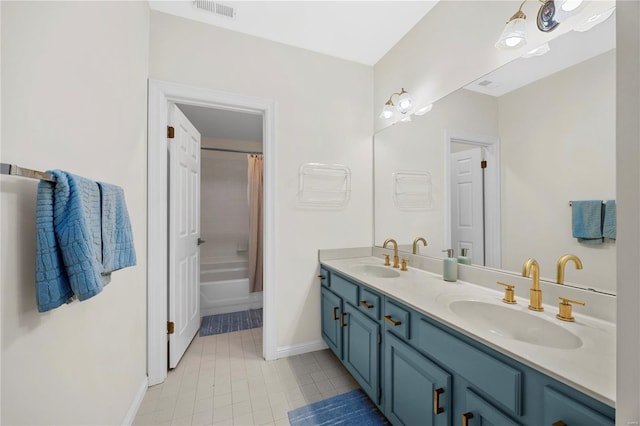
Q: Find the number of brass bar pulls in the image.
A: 8